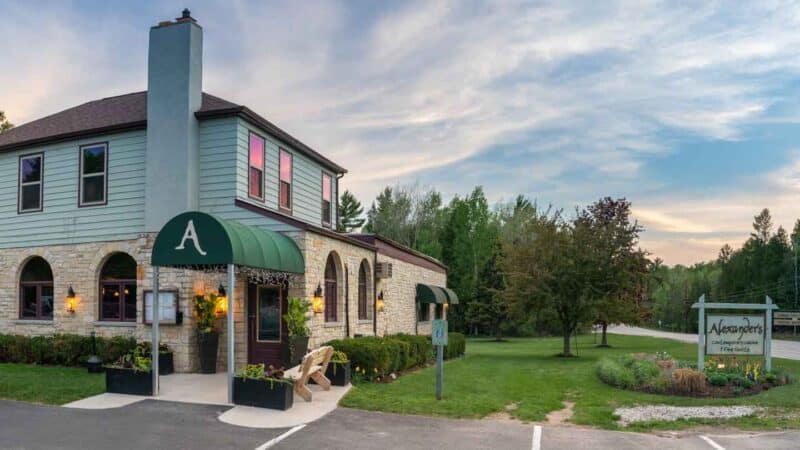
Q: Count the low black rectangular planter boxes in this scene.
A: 4